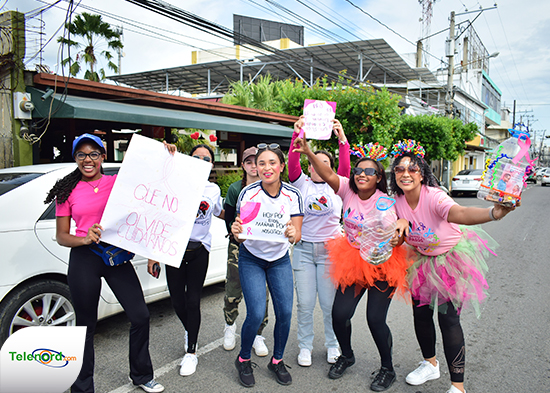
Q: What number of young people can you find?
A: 7